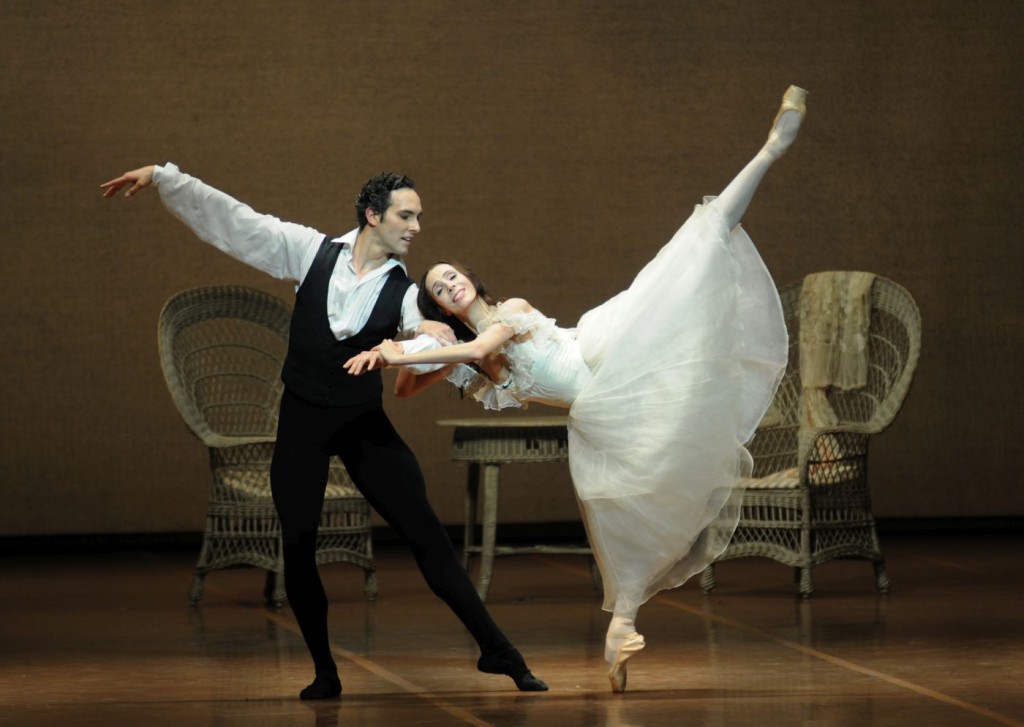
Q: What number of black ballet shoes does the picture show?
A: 2